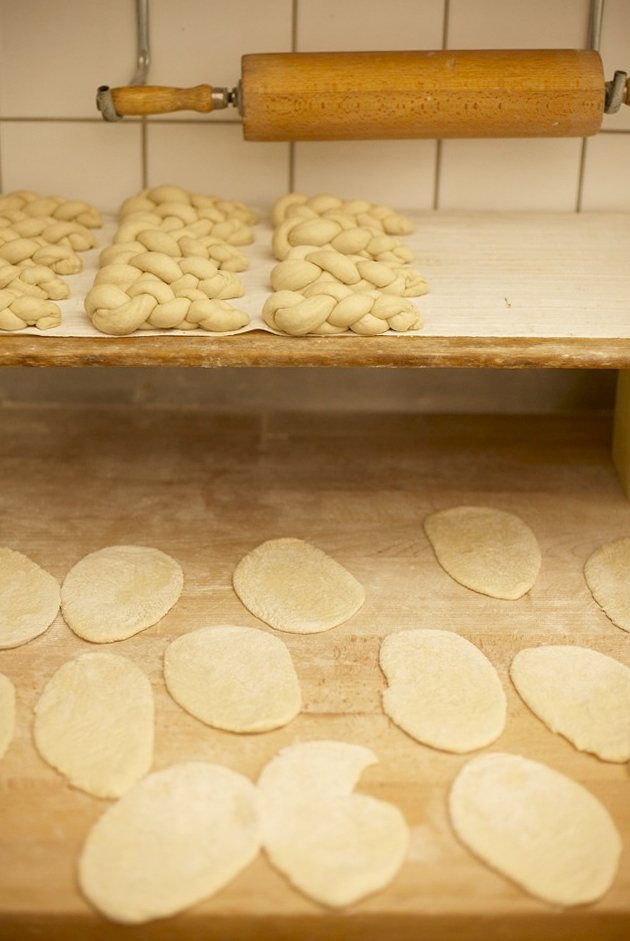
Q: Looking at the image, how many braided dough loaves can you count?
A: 14